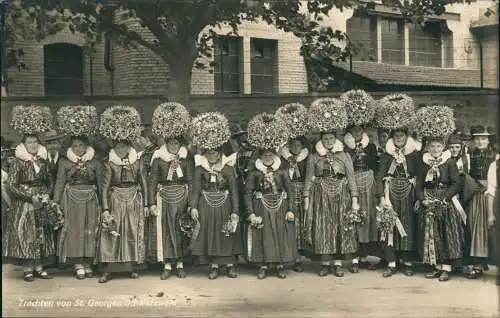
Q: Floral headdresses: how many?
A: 11